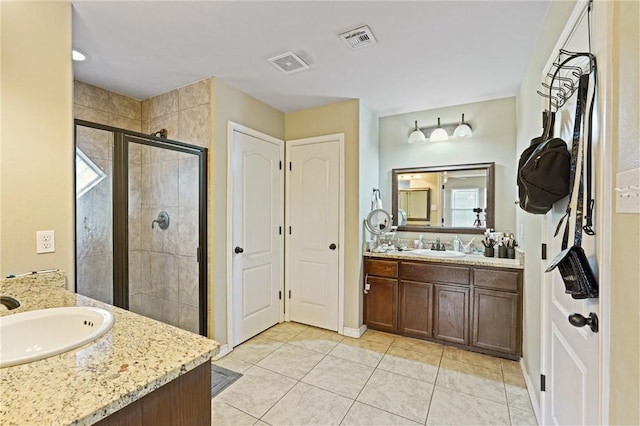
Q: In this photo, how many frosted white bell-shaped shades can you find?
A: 3